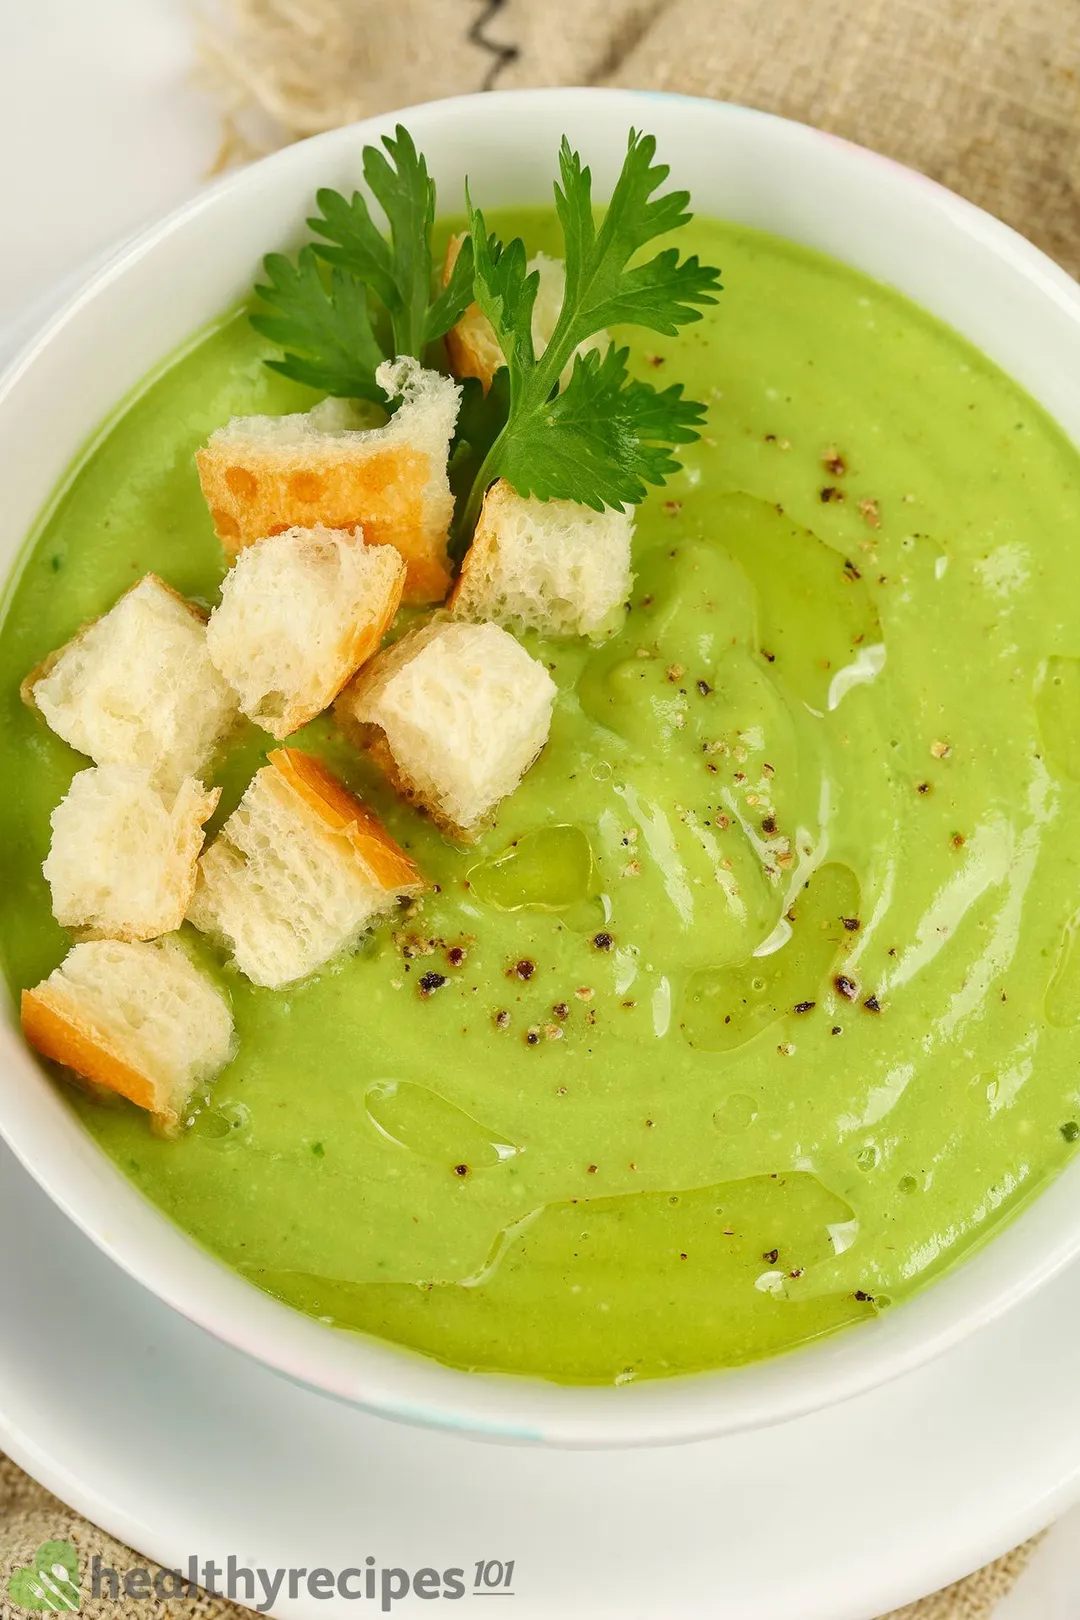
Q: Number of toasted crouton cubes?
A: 9